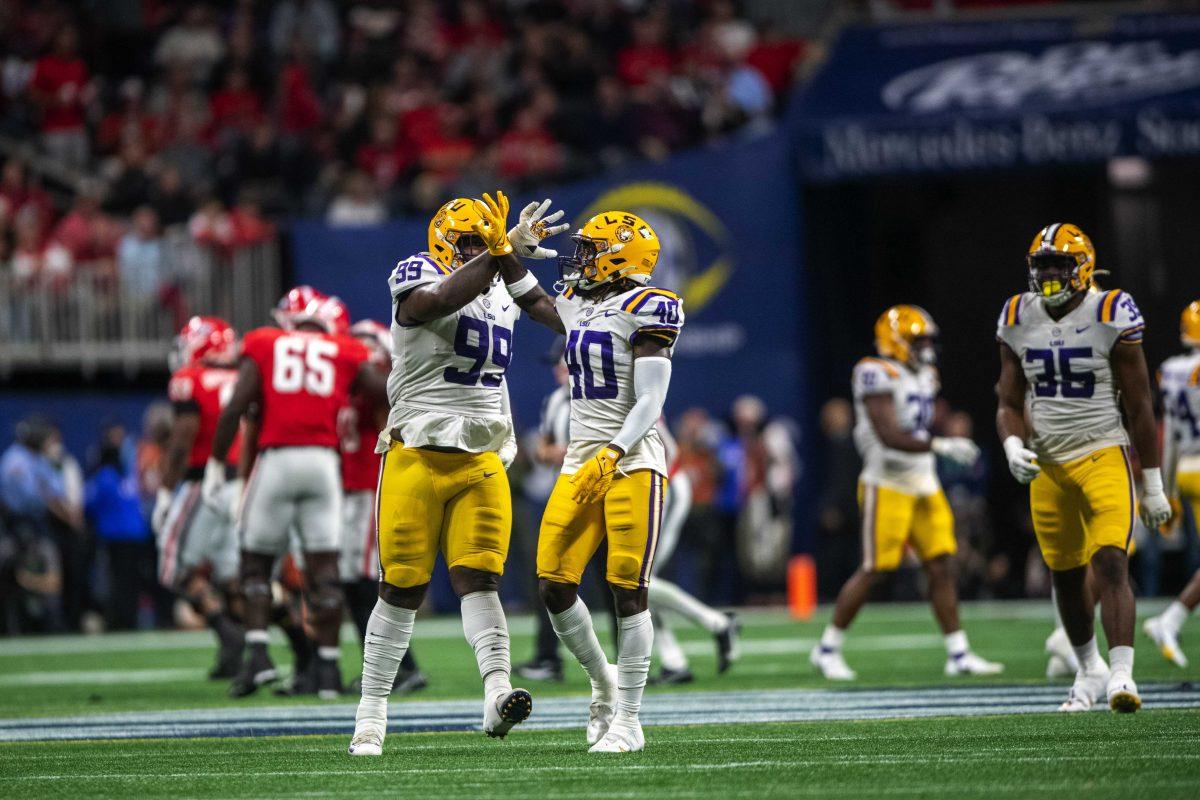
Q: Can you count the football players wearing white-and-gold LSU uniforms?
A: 5